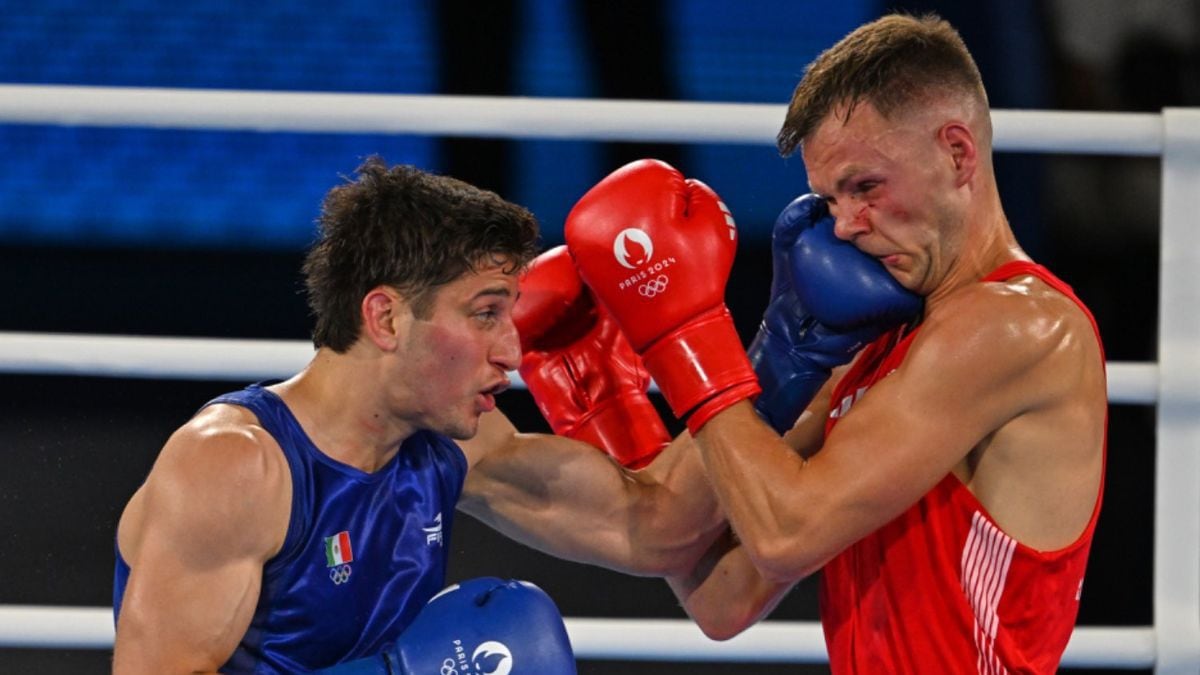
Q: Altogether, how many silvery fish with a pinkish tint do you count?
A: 0